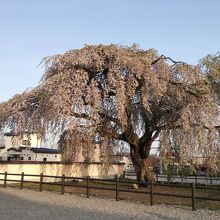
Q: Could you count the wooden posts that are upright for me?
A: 8